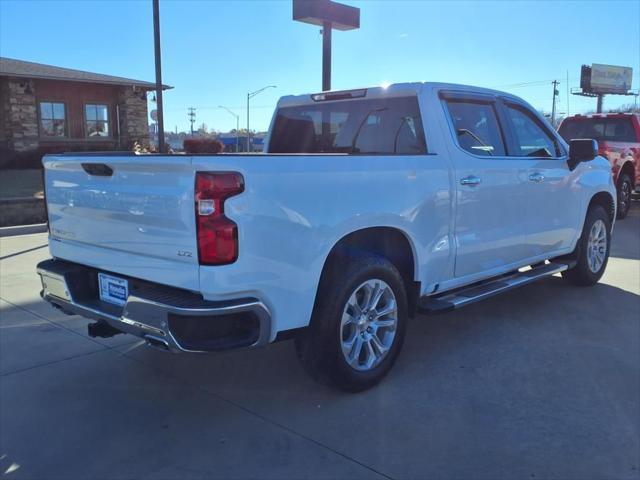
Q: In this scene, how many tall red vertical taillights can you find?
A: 1